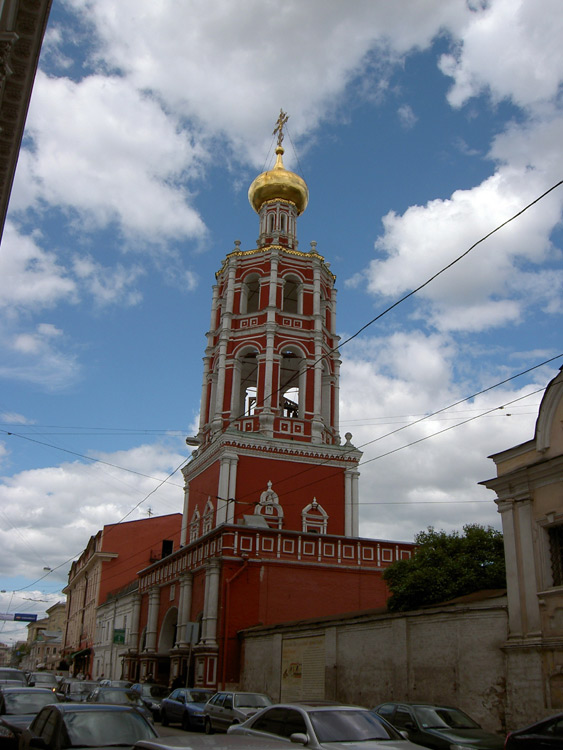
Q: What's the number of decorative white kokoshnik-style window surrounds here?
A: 4